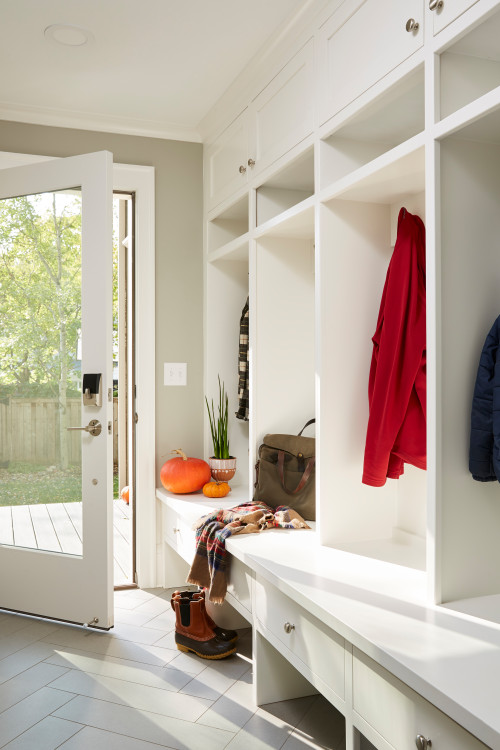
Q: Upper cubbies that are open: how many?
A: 4